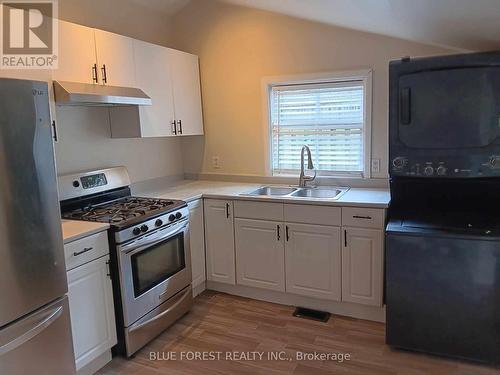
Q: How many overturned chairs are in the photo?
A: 0